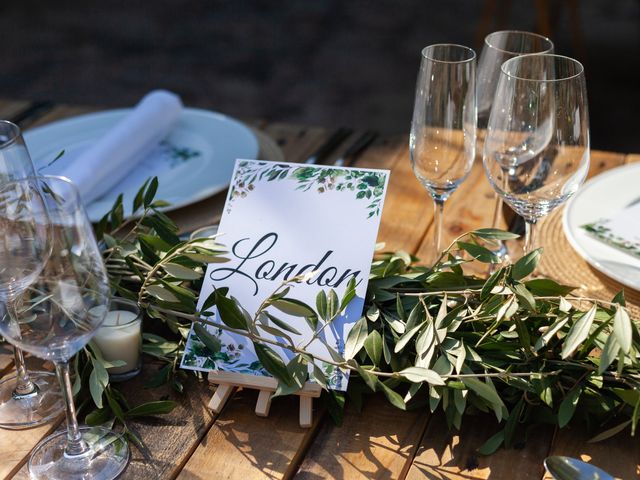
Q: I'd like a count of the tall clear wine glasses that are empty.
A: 5